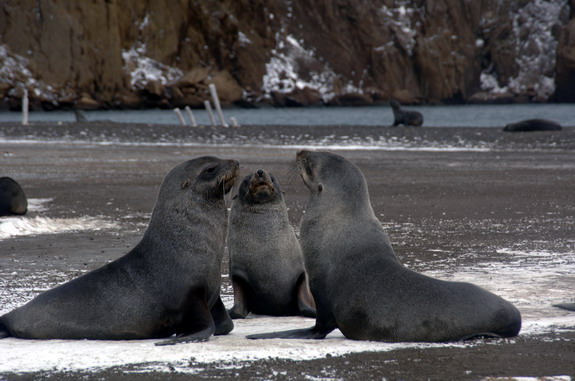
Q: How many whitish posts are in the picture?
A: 6